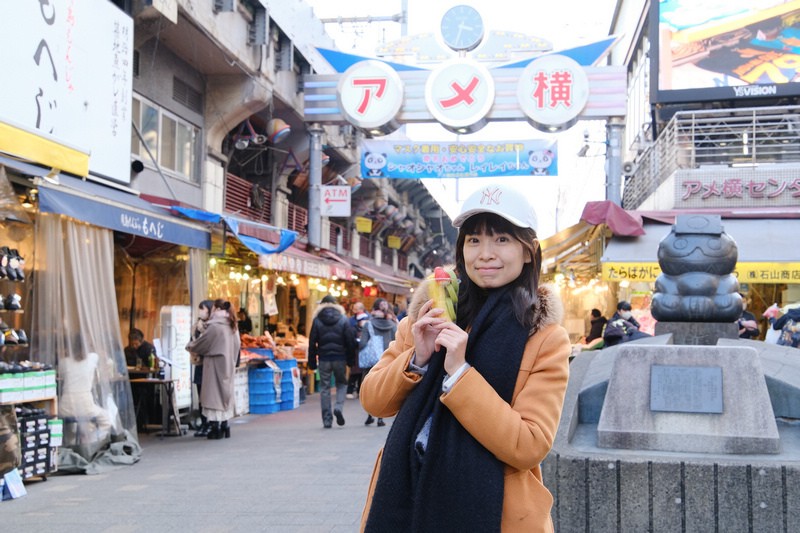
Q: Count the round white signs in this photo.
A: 3